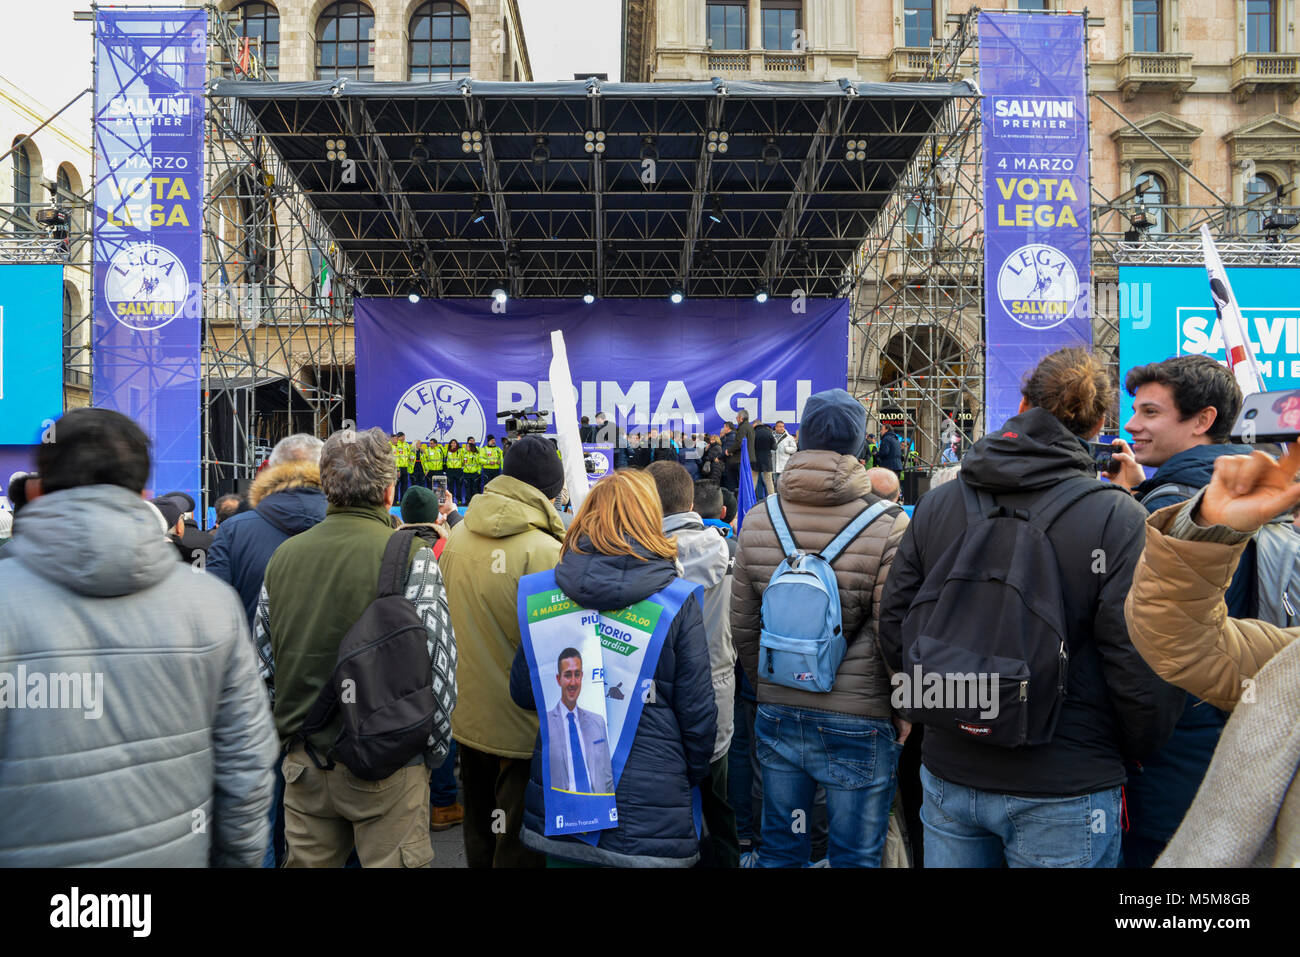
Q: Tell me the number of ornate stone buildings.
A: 2